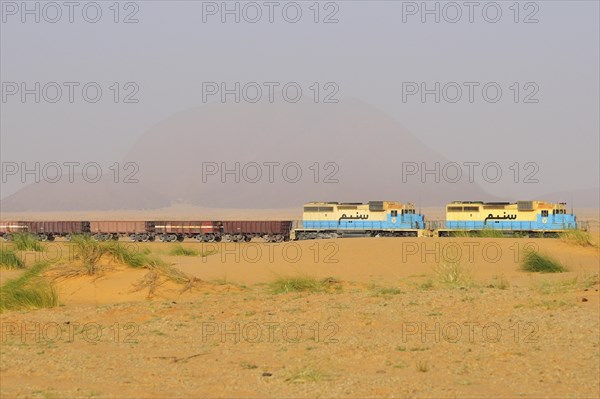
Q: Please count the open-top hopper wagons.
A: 5